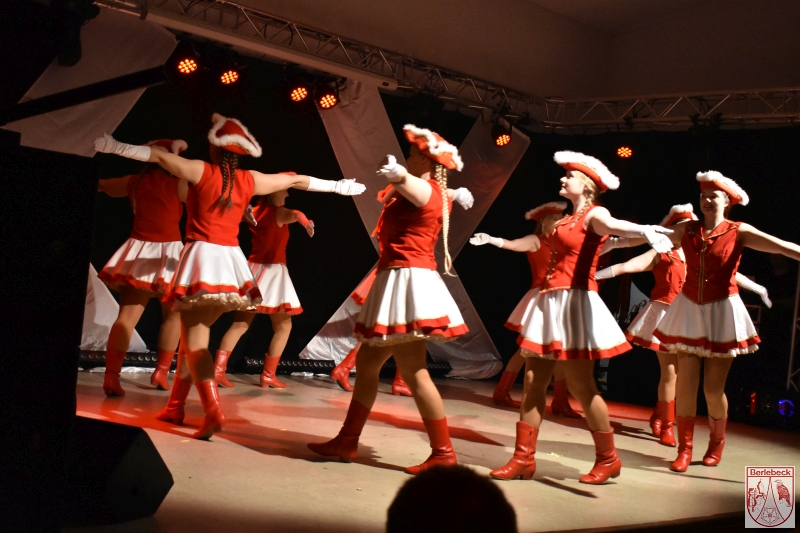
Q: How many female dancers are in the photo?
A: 9